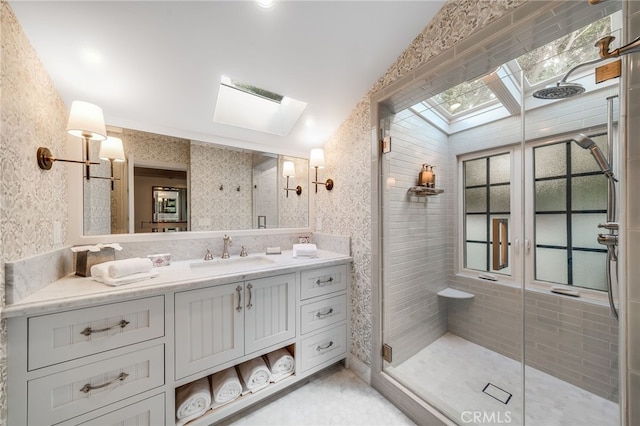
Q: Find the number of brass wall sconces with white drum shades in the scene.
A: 2